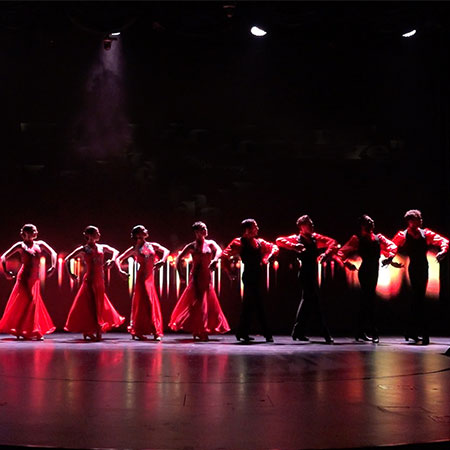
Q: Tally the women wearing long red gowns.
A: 4